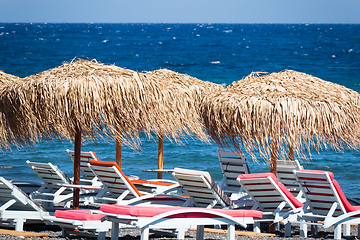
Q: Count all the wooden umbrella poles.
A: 5